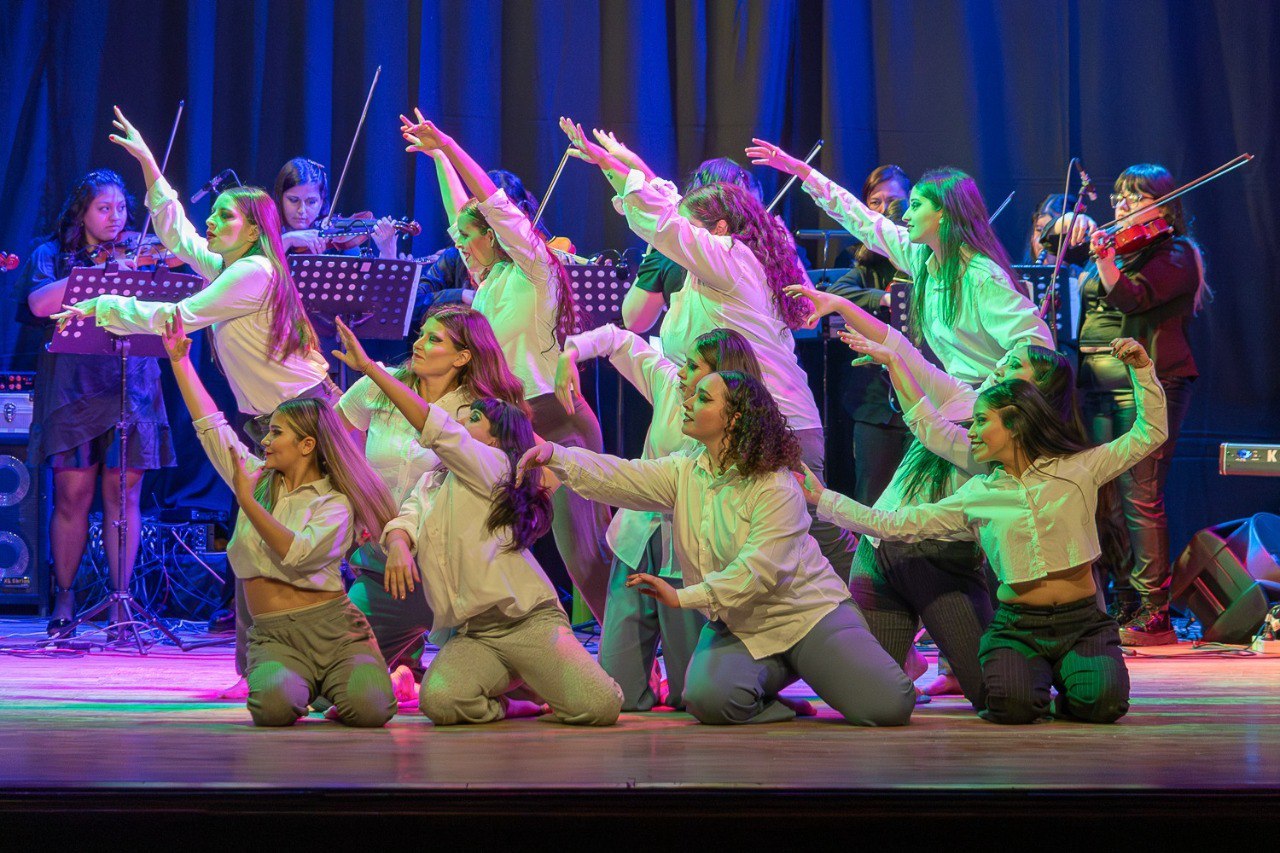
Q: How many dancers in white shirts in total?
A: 11